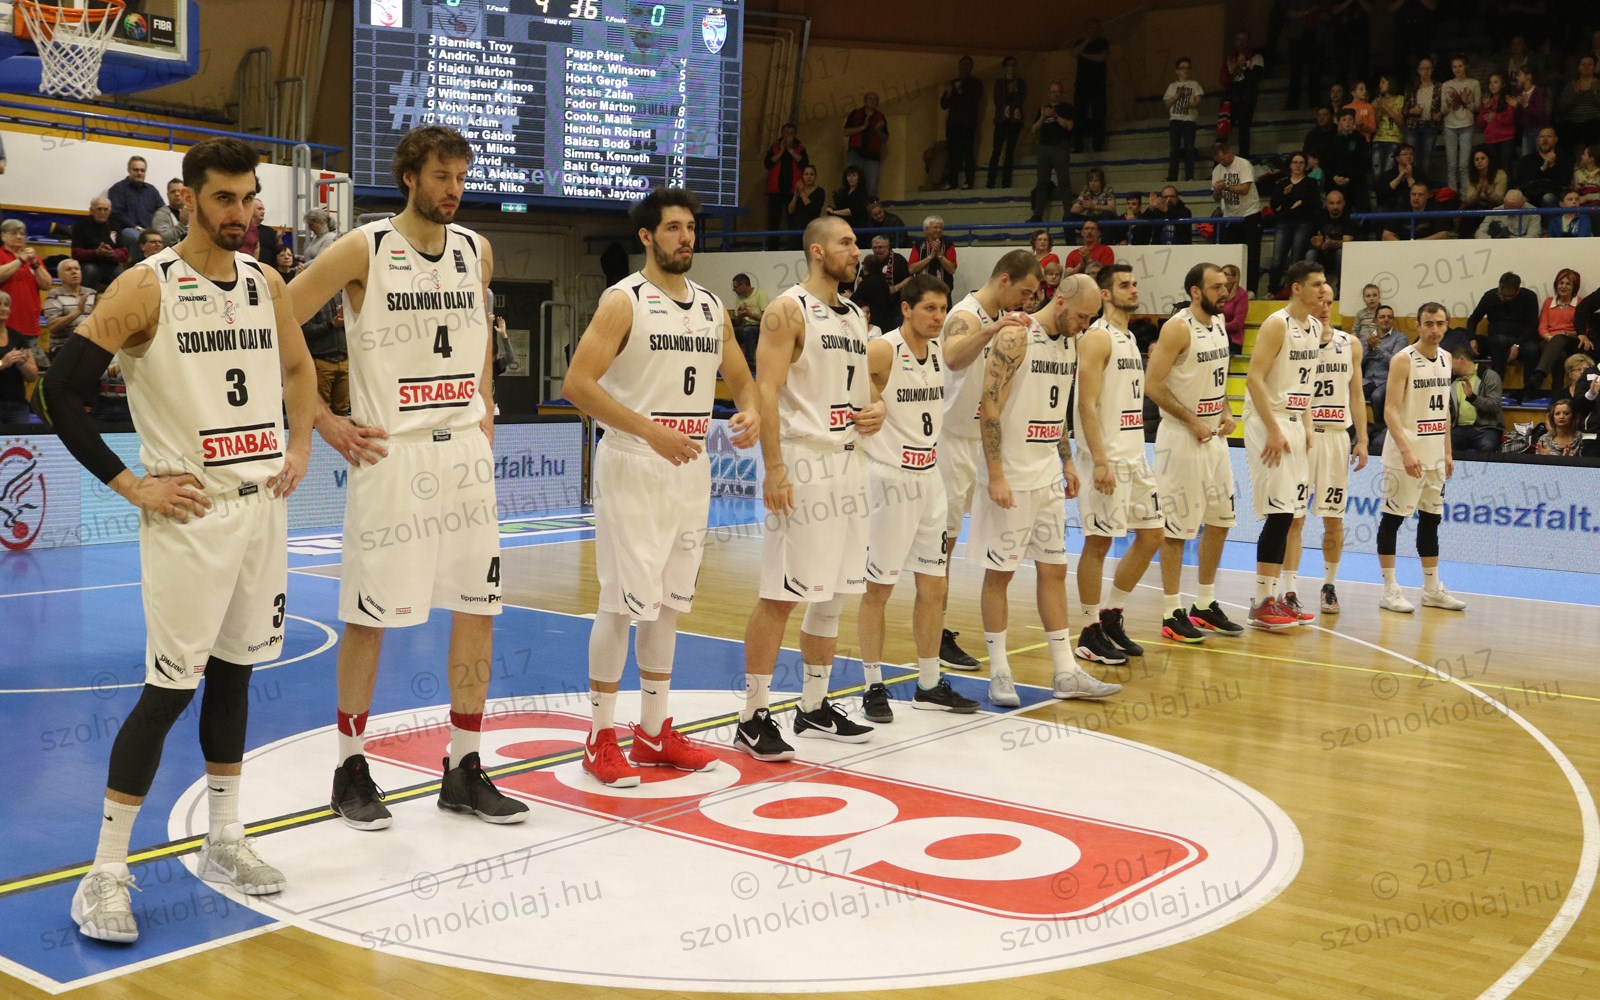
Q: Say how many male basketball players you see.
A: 12